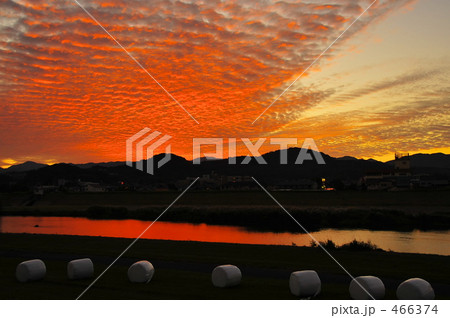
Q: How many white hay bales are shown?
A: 7